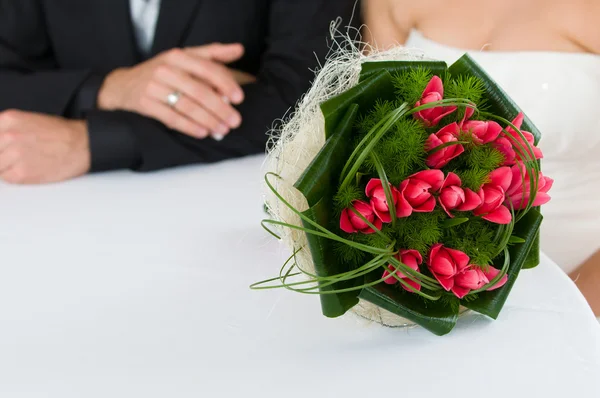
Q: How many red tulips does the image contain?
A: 13